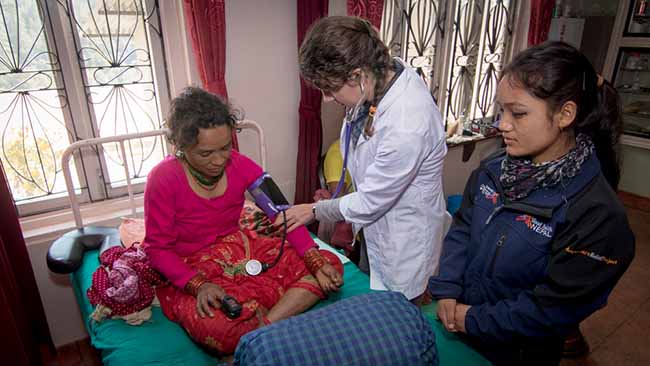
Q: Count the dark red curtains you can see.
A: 5